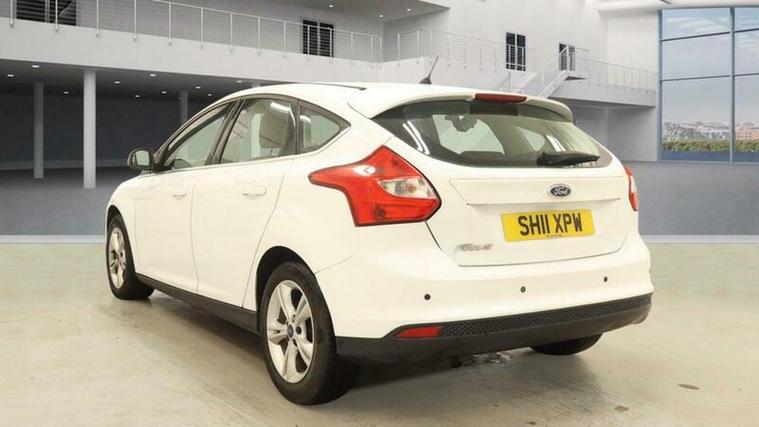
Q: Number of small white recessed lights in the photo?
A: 13